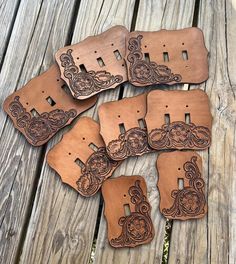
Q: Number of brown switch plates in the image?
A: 8